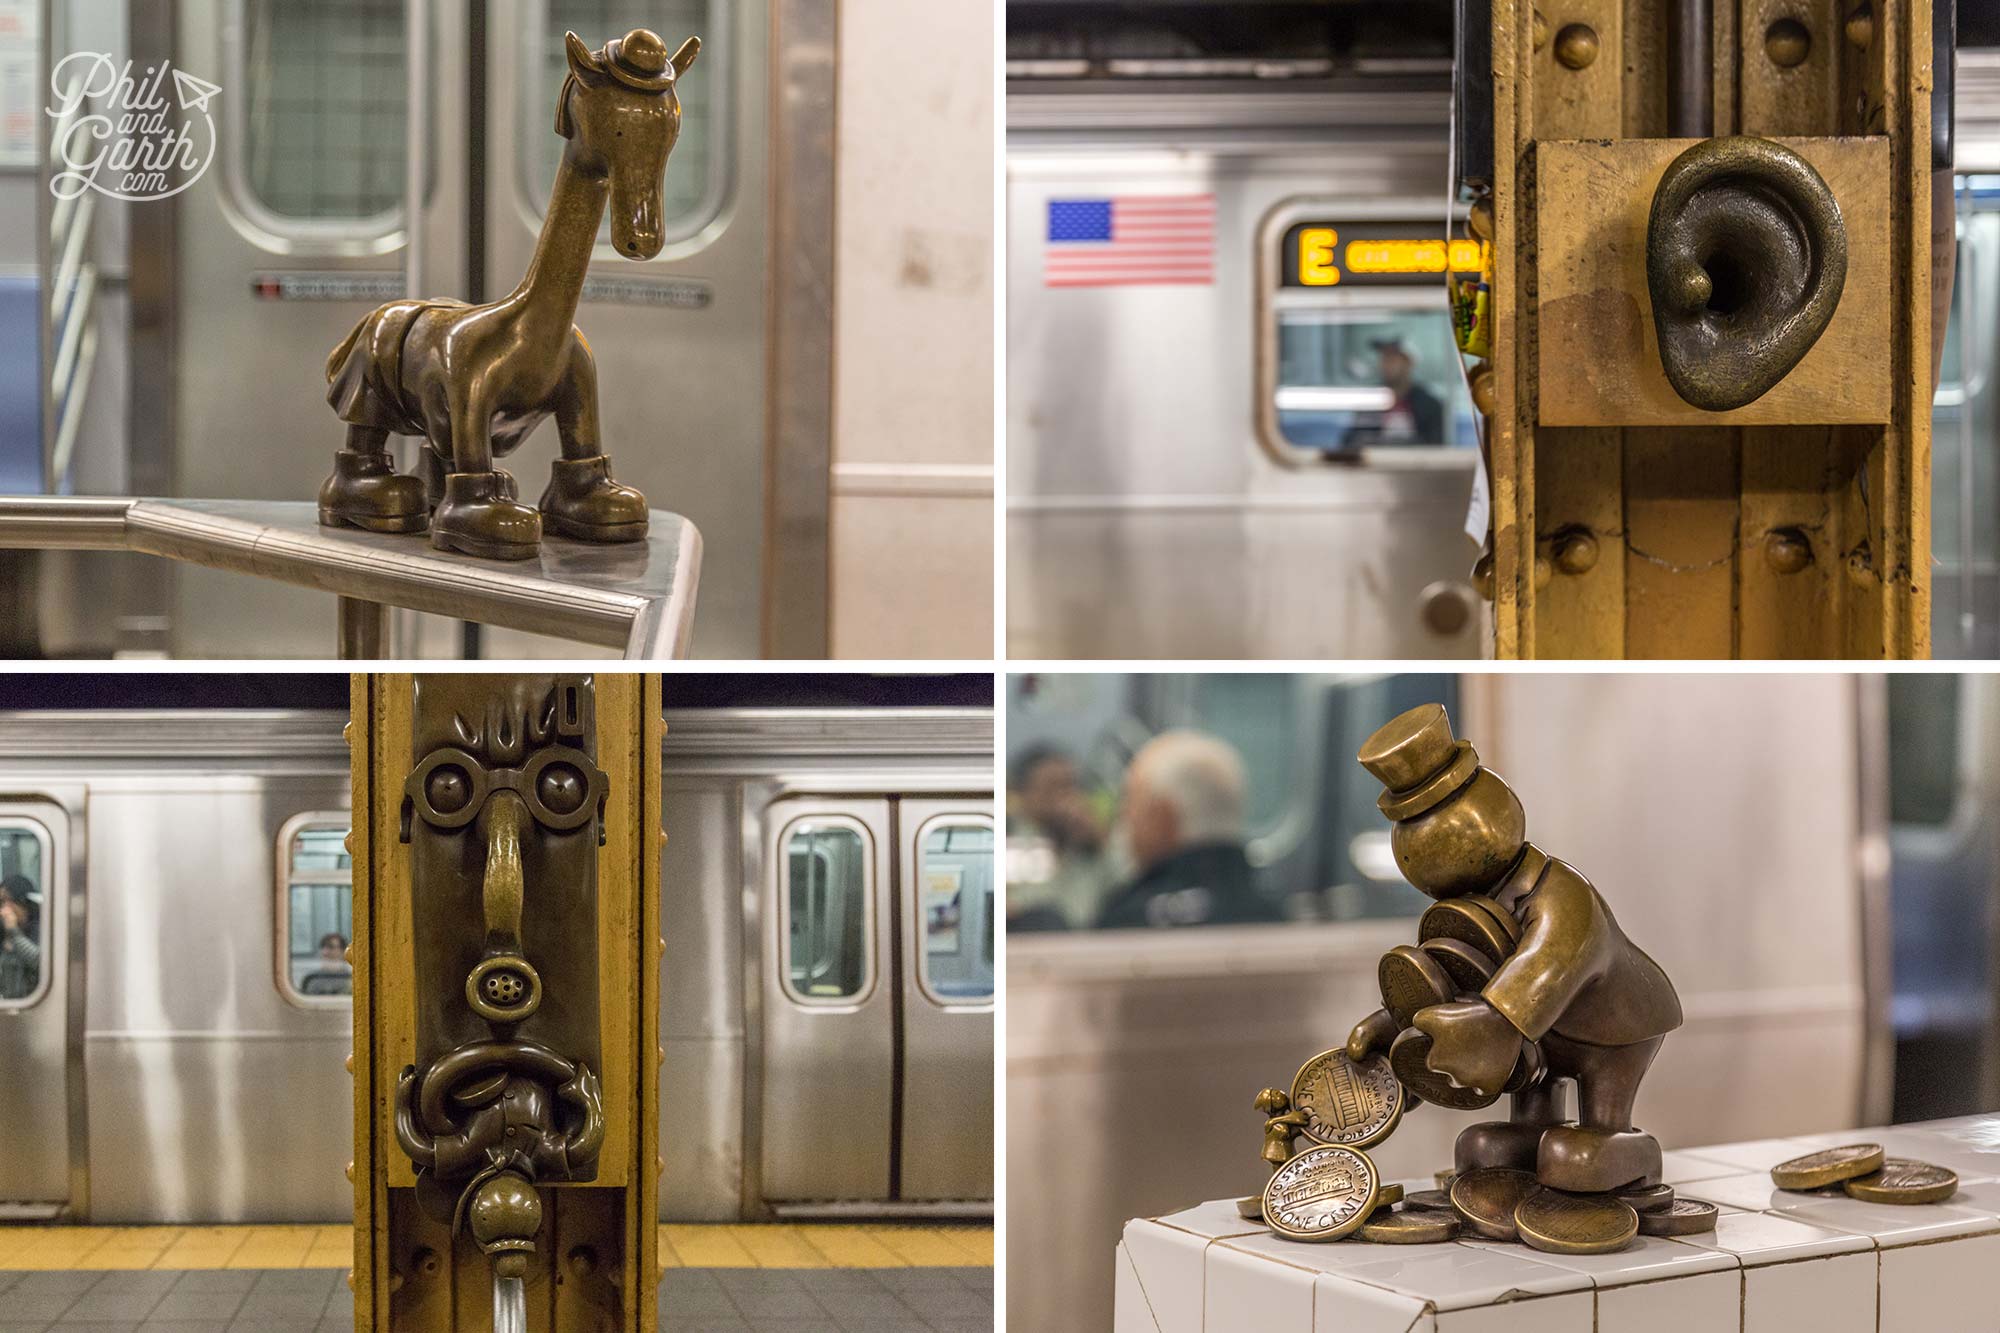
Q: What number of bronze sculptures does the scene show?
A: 4